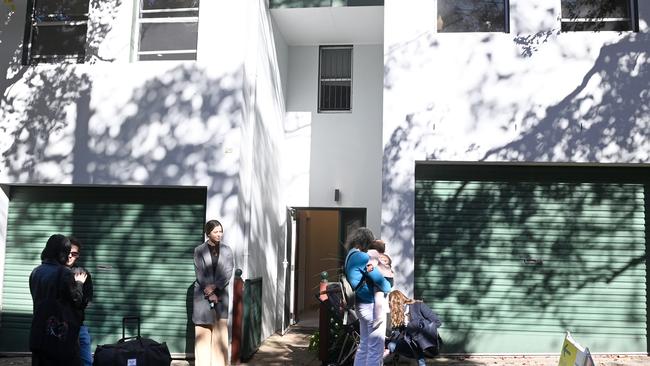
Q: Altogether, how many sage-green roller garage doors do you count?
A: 2